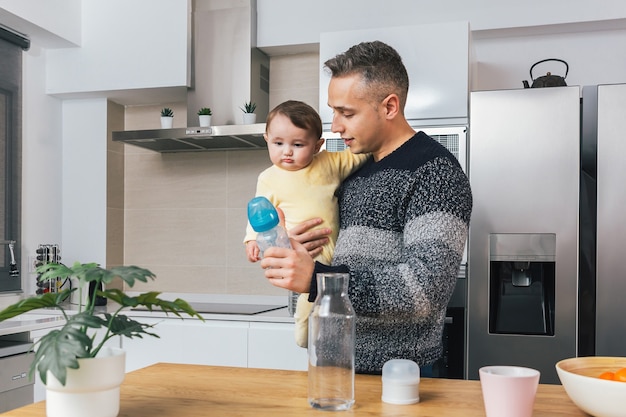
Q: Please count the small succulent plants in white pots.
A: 3